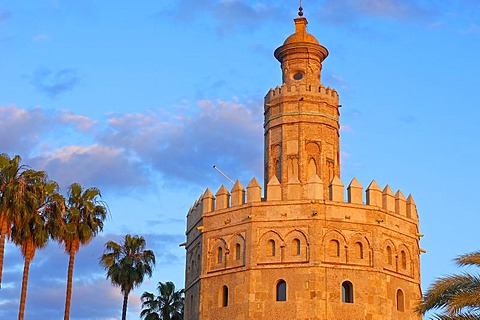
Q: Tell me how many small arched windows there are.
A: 12